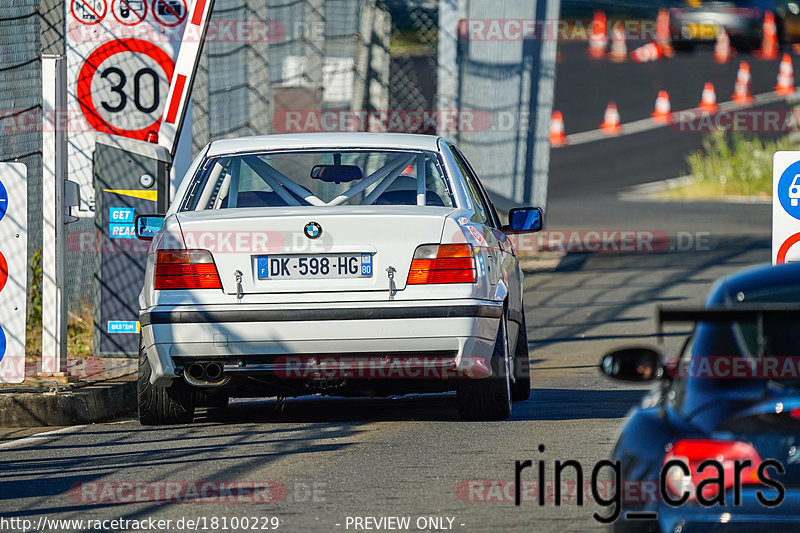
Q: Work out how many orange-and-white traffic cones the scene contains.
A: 12